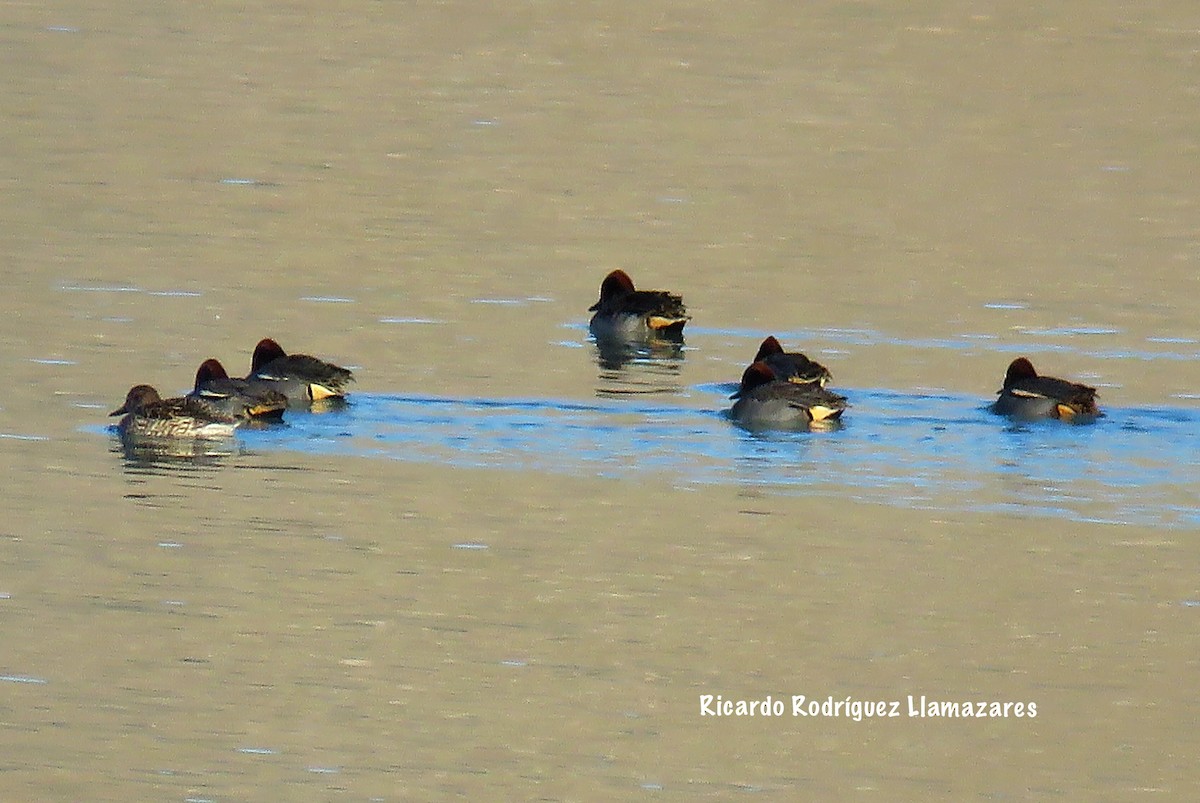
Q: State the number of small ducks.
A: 7